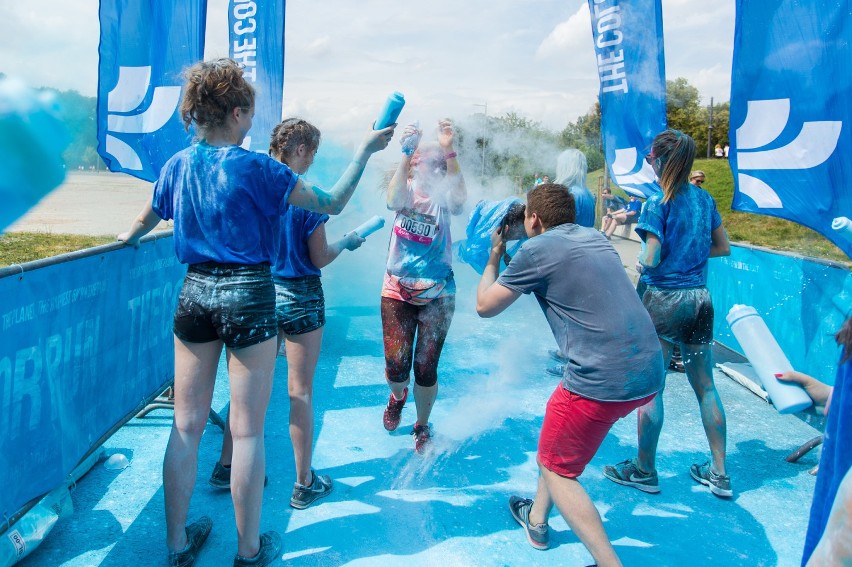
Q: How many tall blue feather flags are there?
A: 4